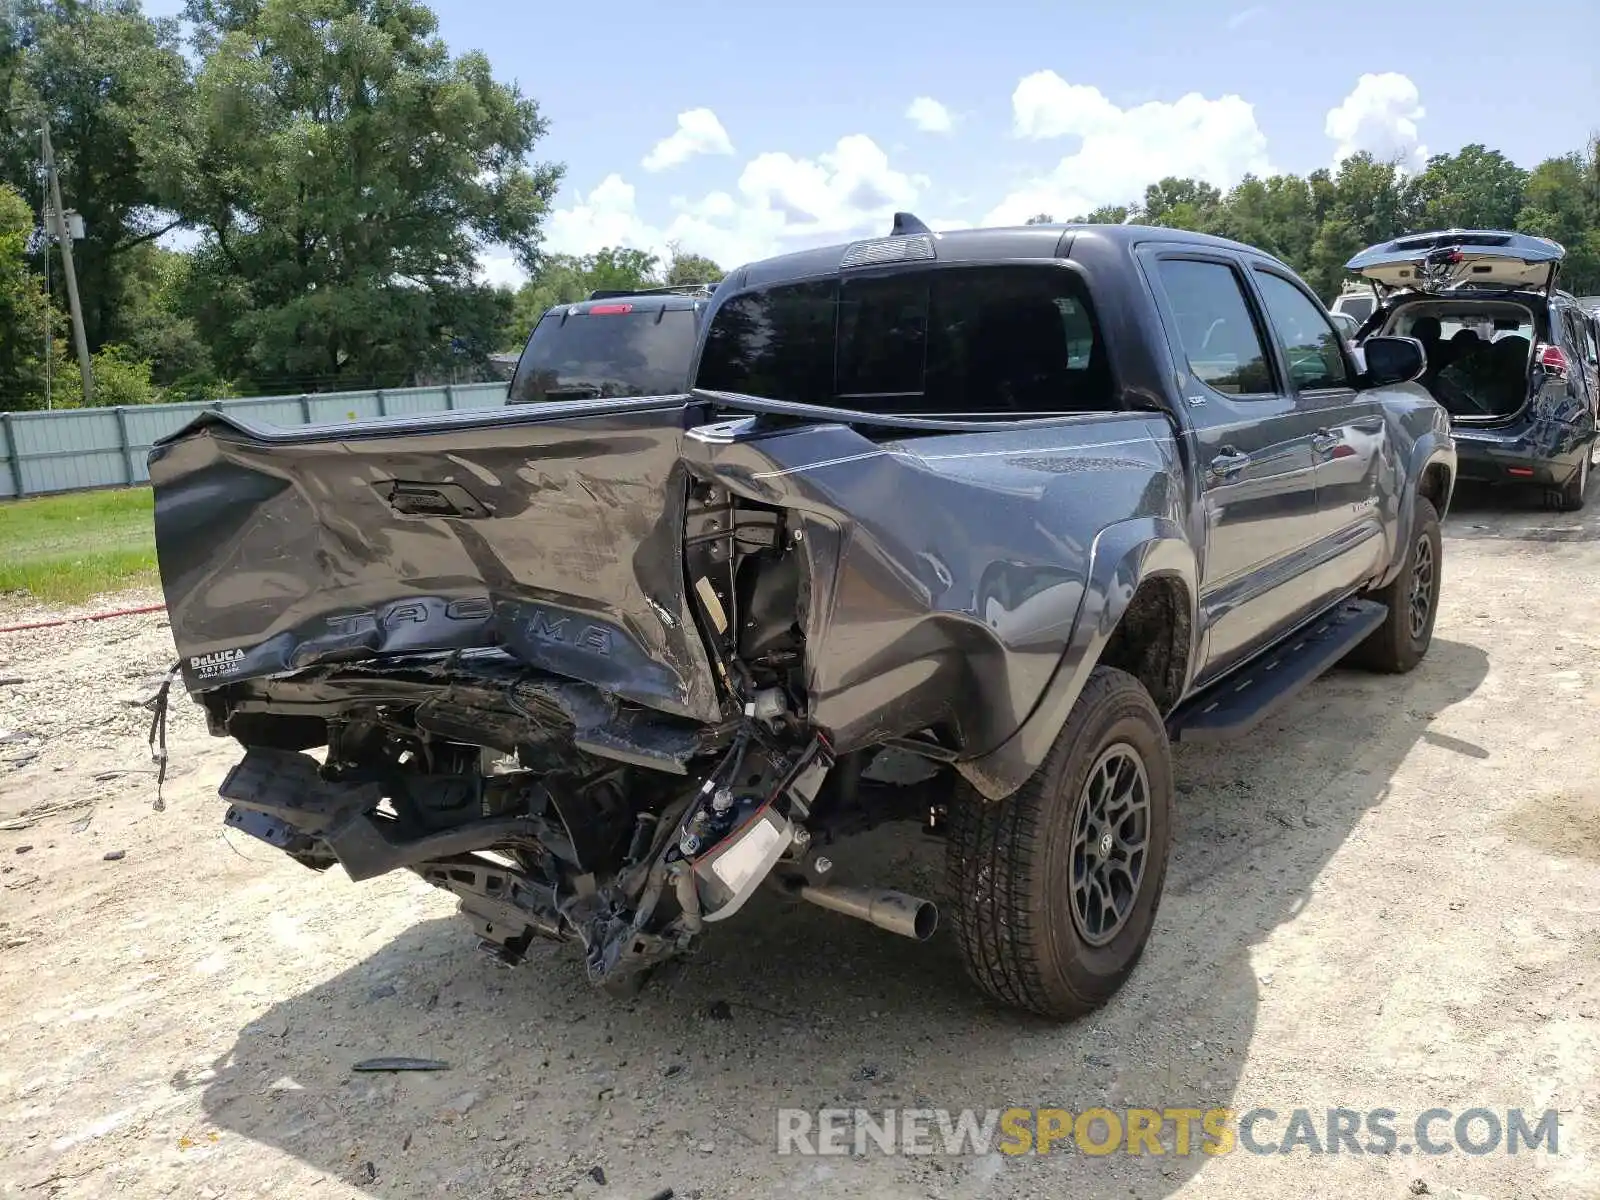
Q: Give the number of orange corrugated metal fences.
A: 0